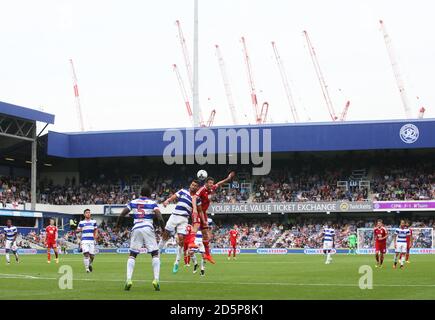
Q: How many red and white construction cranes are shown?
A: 8